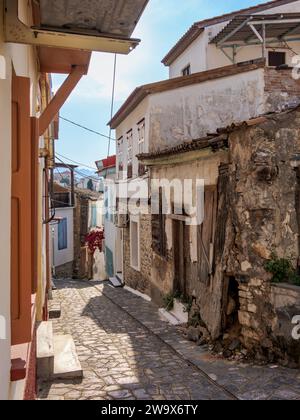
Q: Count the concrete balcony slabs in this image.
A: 1